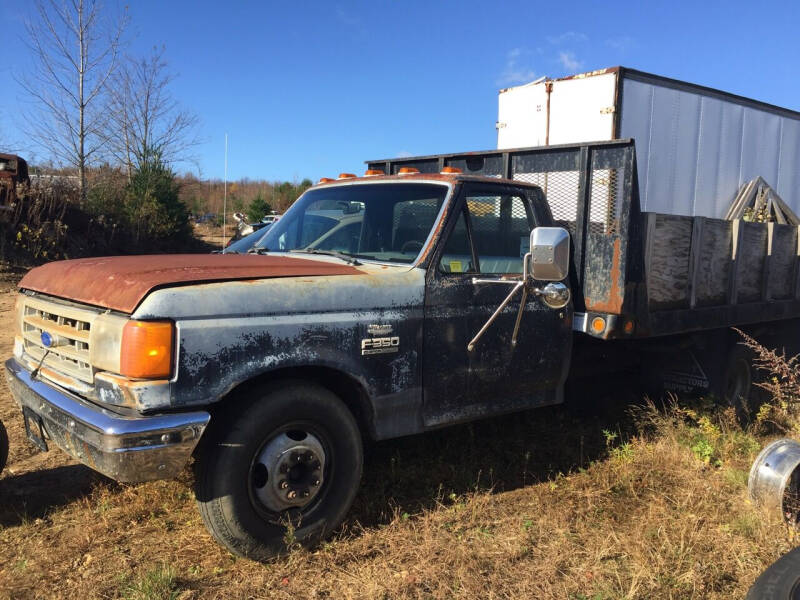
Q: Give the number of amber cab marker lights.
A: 5